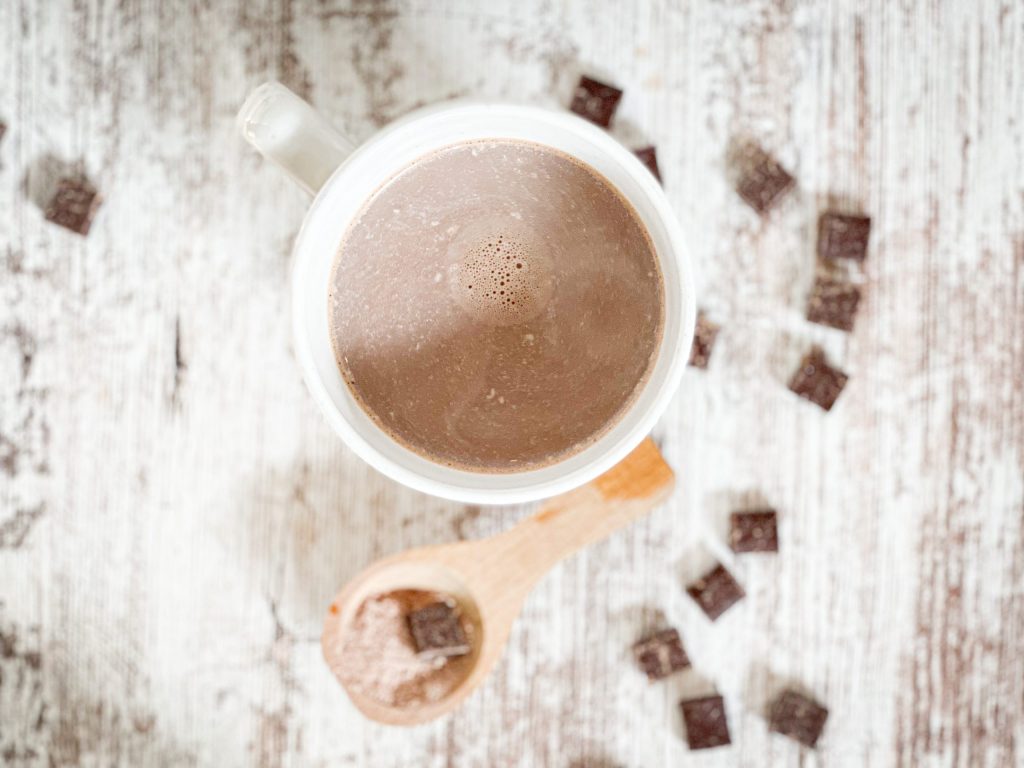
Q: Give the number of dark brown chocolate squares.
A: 14